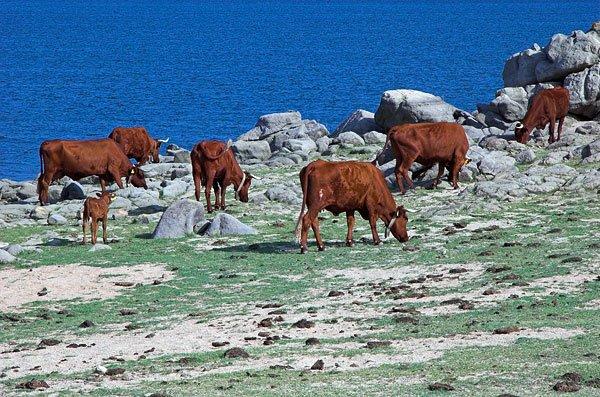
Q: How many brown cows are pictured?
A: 7